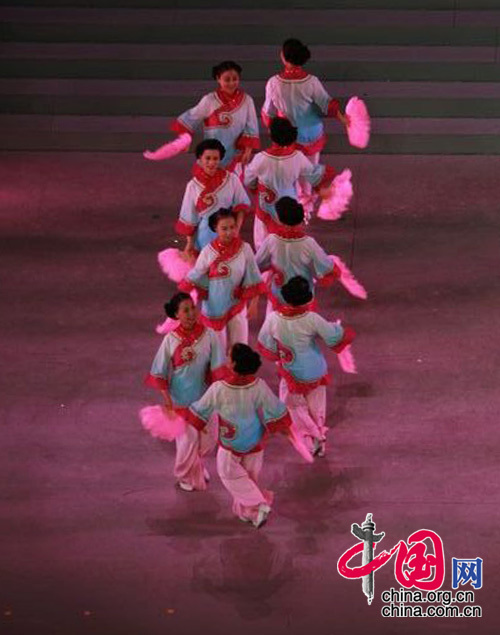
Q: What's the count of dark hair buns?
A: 9